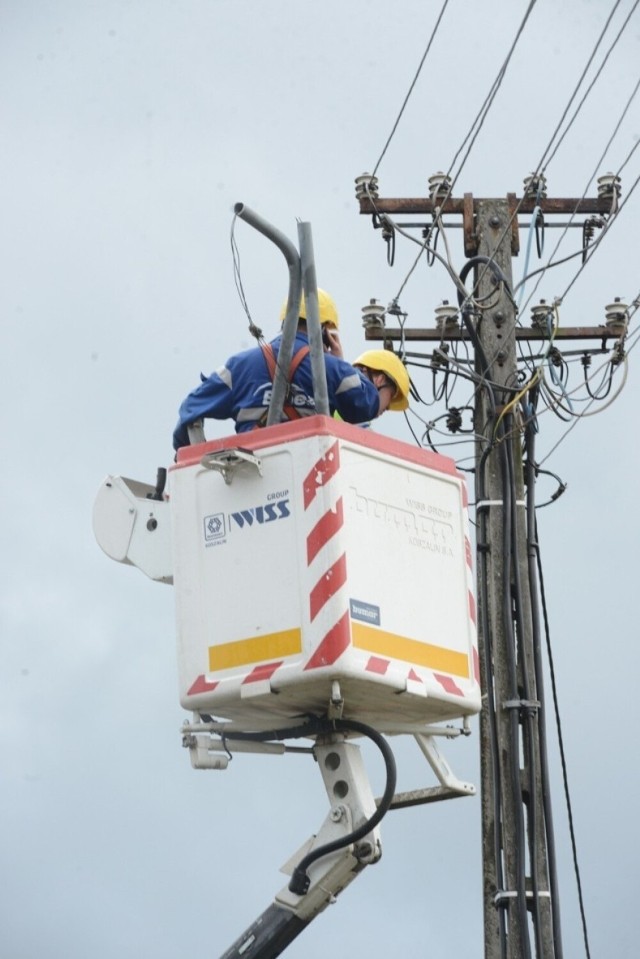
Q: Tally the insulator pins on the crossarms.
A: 8